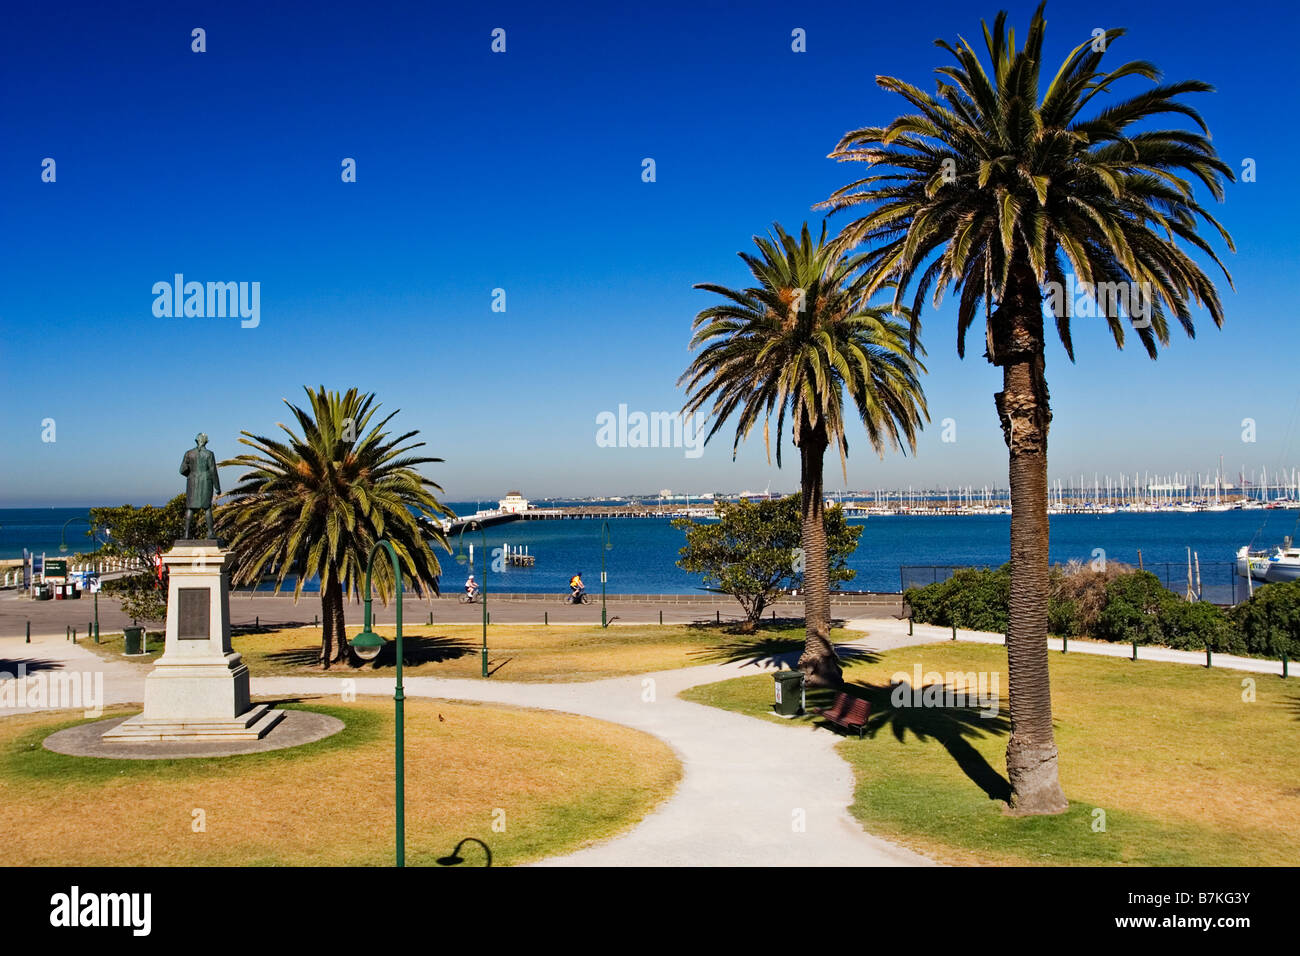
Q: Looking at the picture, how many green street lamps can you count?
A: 4